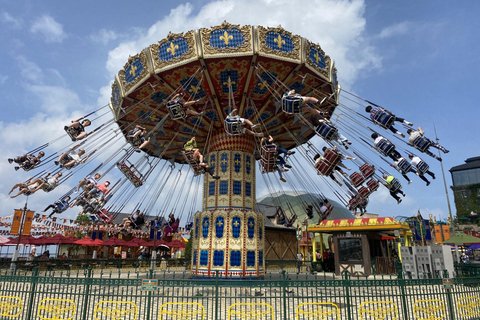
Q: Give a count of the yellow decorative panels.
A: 9